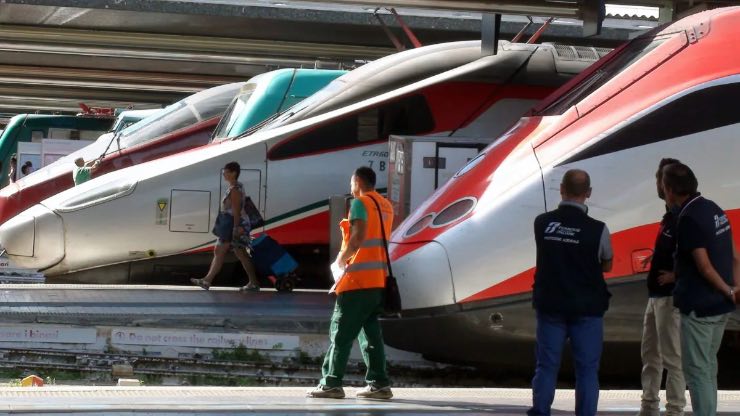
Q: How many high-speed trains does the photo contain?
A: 3